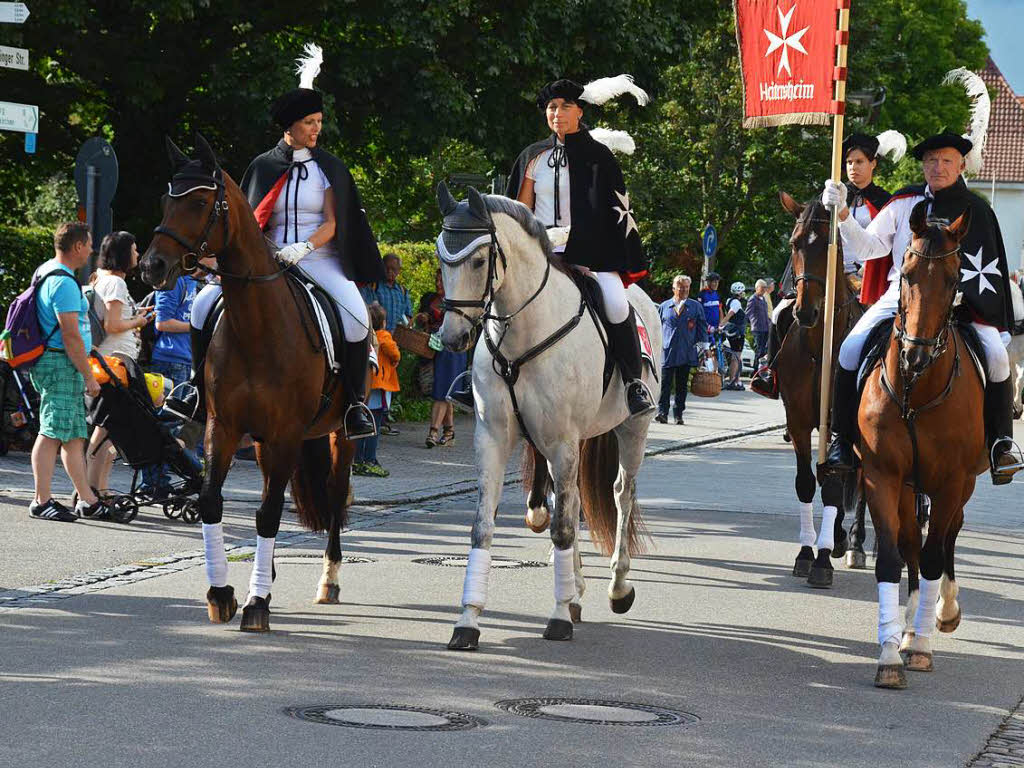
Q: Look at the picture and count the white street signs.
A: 3